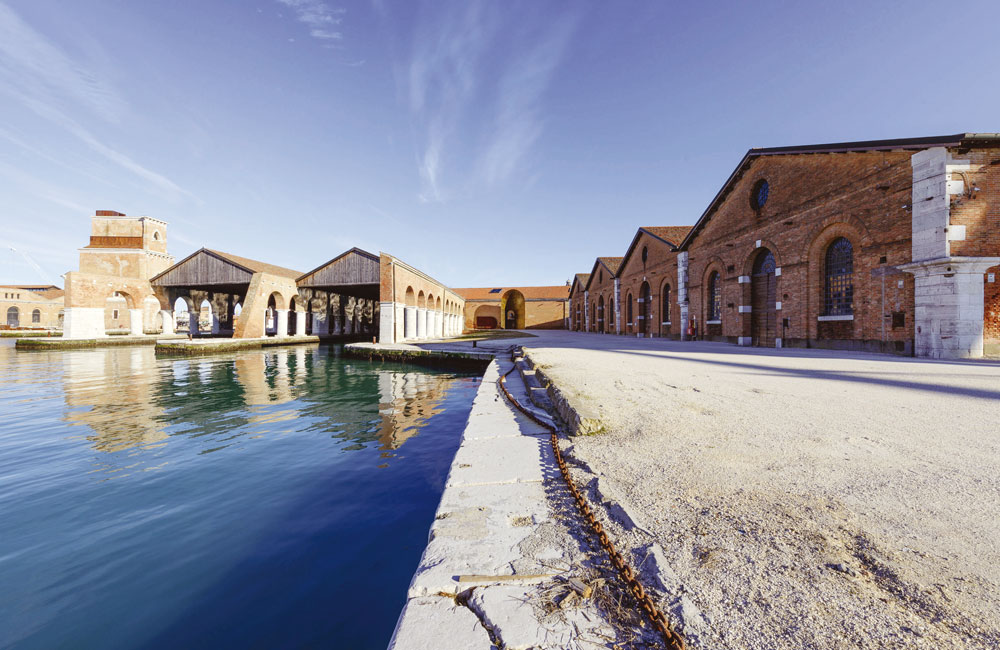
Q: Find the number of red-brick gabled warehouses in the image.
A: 4